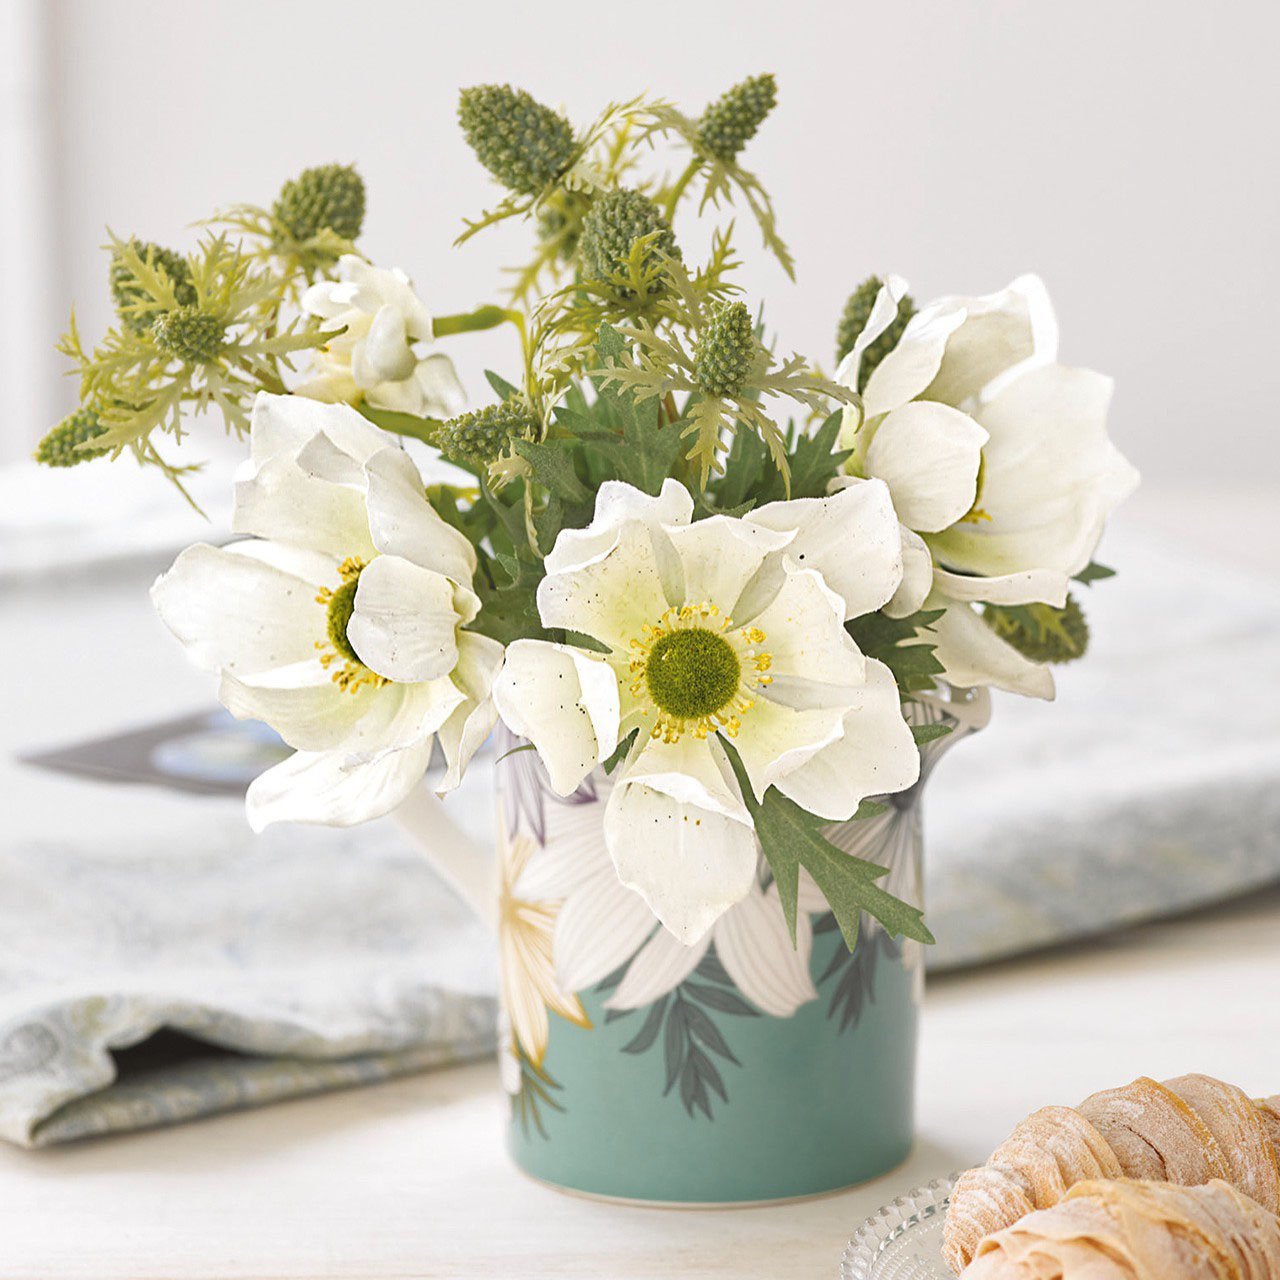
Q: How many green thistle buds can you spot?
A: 12